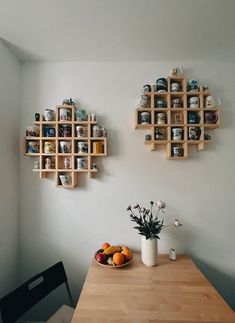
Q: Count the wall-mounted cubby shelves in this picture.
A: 2